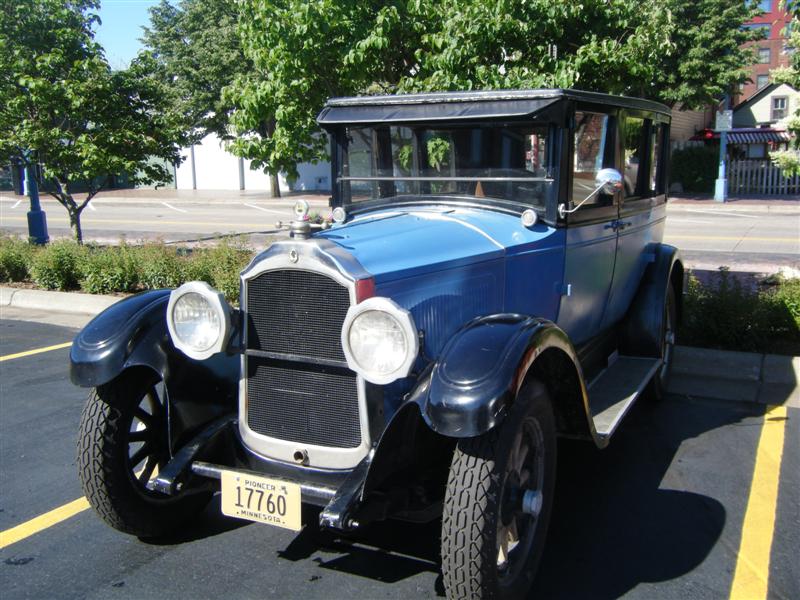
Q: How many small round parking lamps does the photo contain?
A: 2